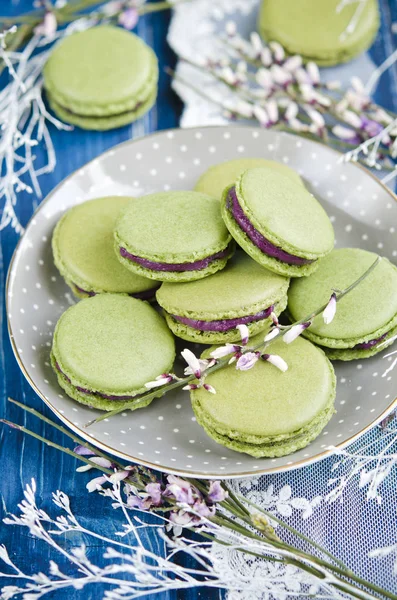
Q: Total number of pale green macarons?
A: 10